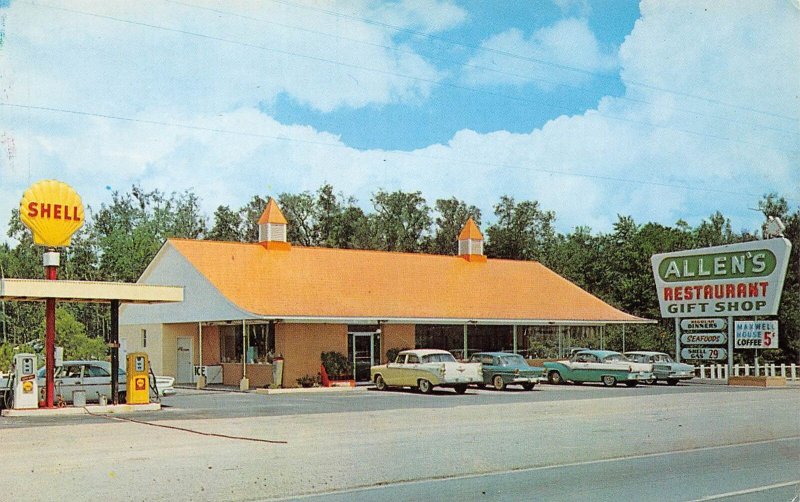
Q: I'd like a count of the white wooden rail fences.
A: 1